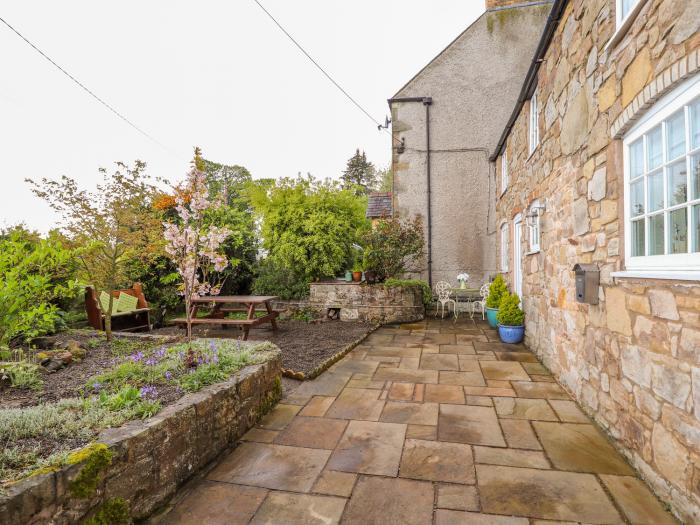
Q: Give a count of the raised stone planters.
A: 2